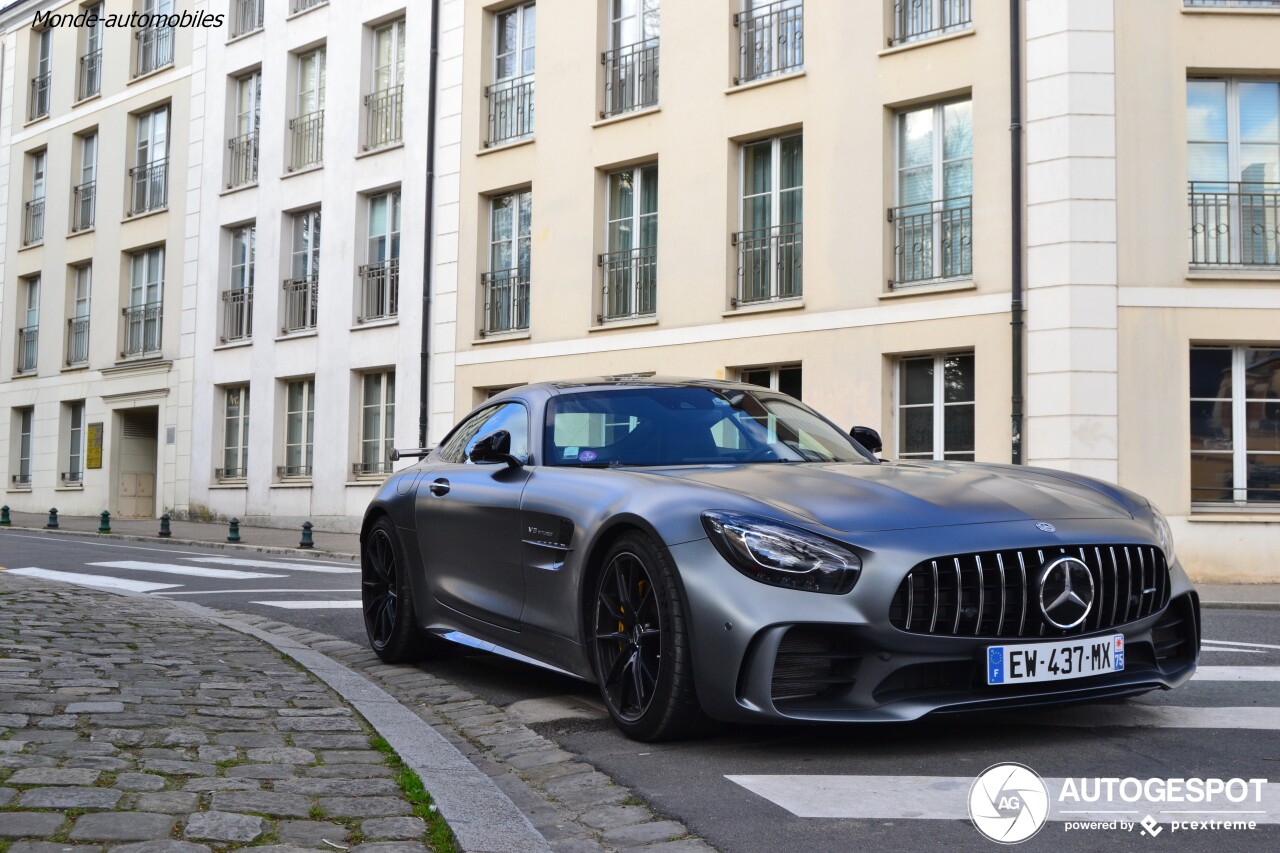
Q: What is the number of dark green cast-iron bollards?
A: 6